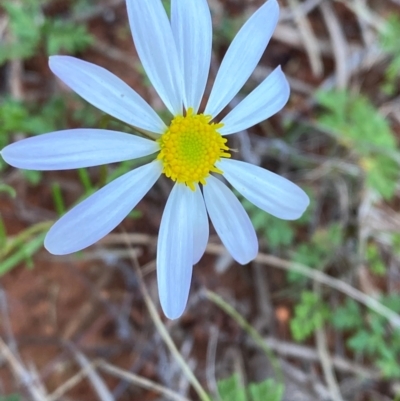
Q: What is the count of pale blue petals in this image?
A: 11